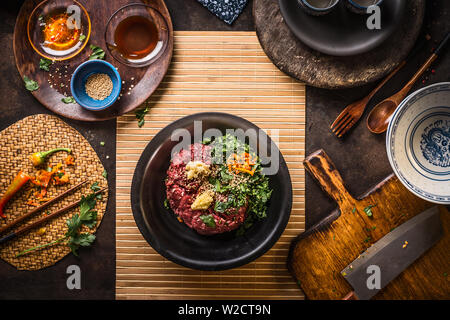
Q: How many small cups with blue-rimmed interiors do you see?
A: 2